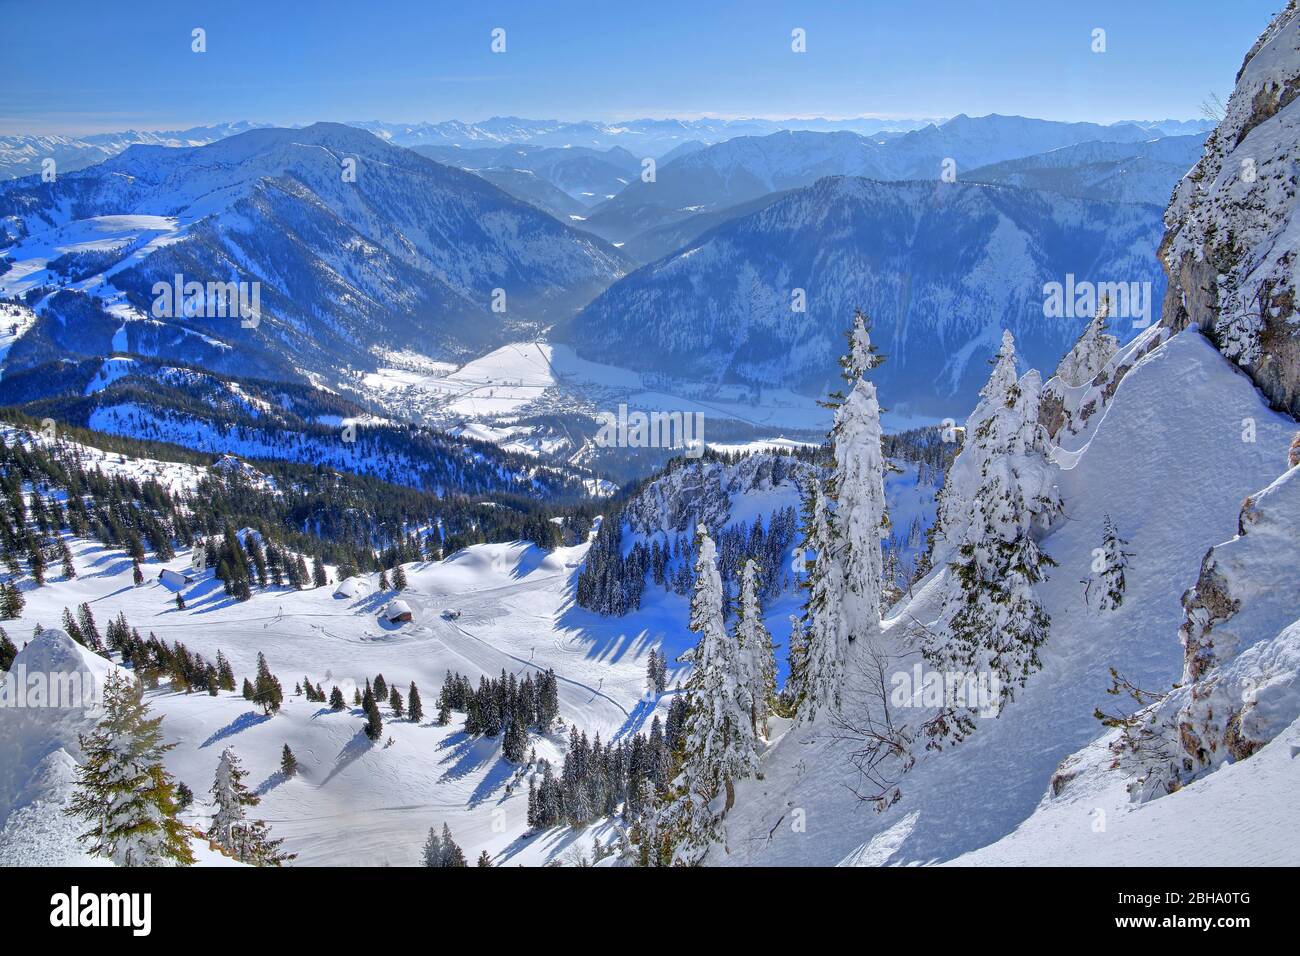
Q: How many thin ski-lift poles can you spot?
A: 3